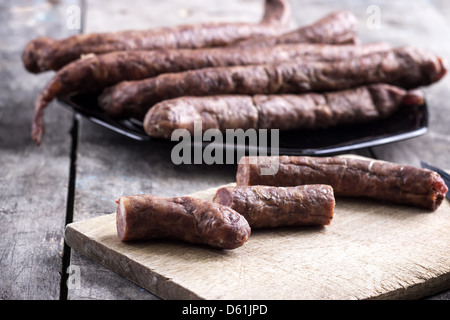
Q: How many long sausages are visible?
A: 5